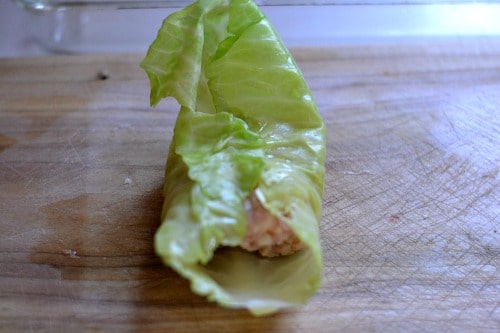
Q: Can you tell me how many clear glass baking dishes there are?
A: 1